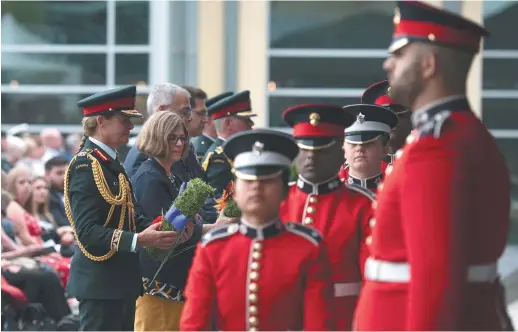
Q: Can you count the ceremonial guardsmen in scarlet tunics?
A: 5